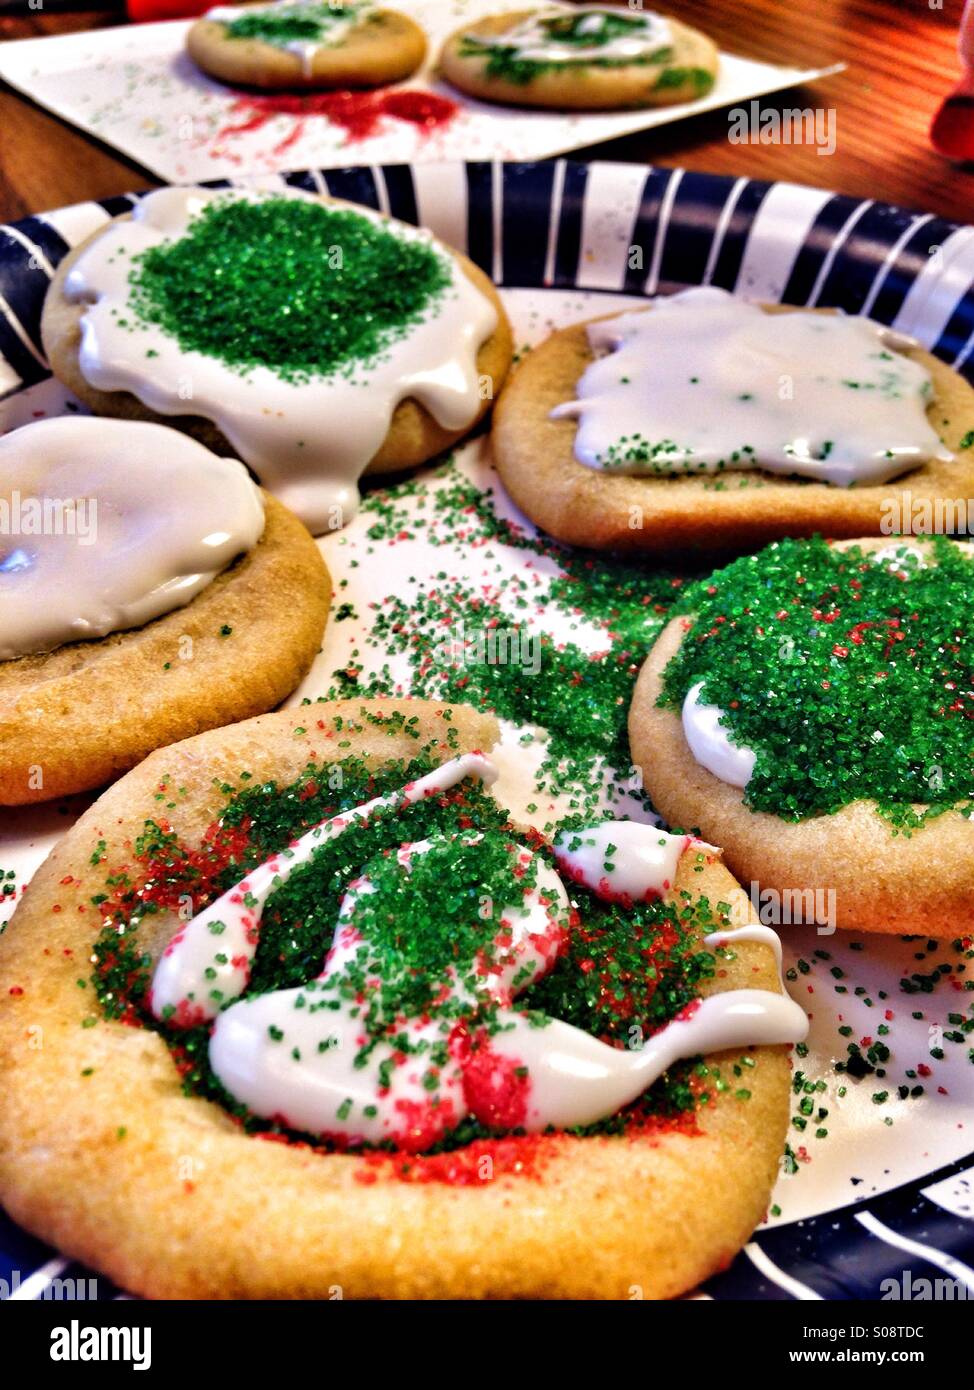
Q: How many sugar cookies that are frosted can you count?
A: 7